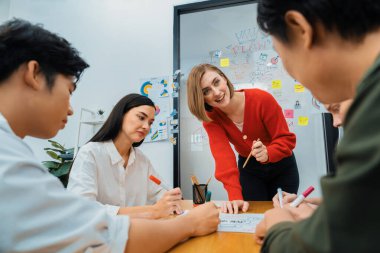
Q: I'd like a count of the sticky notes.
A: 5